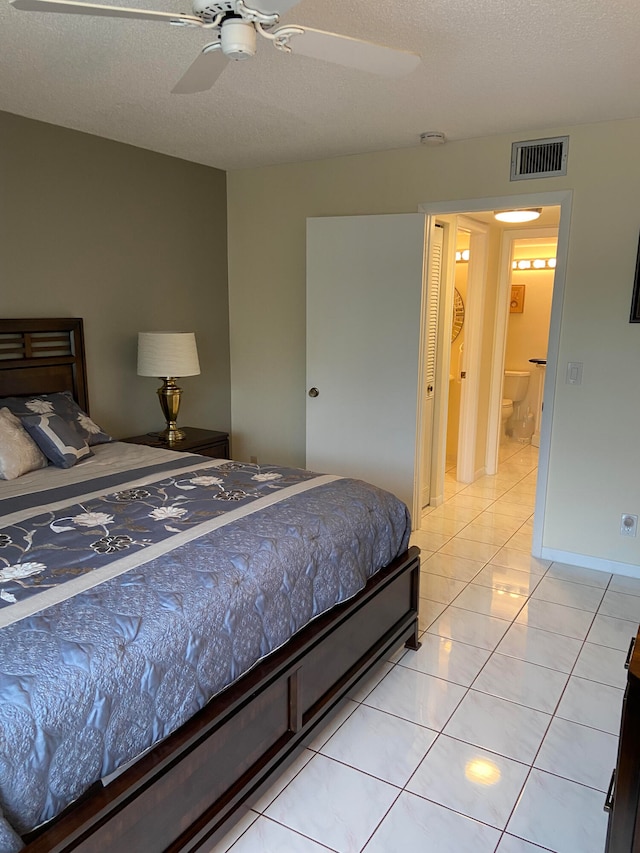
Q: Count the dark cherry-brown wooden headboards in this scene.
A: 1